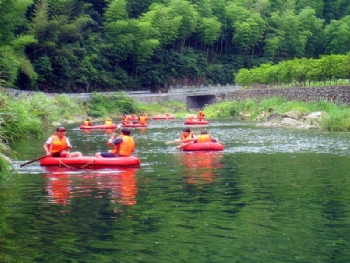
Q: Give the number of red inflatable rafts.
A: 7